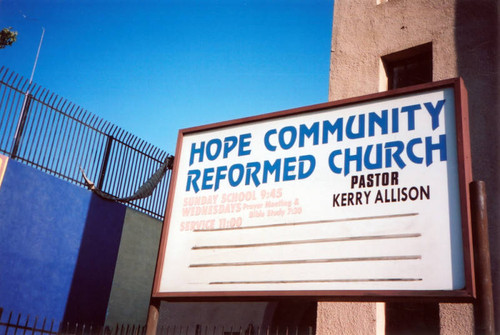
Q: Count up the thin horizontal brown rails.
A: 4